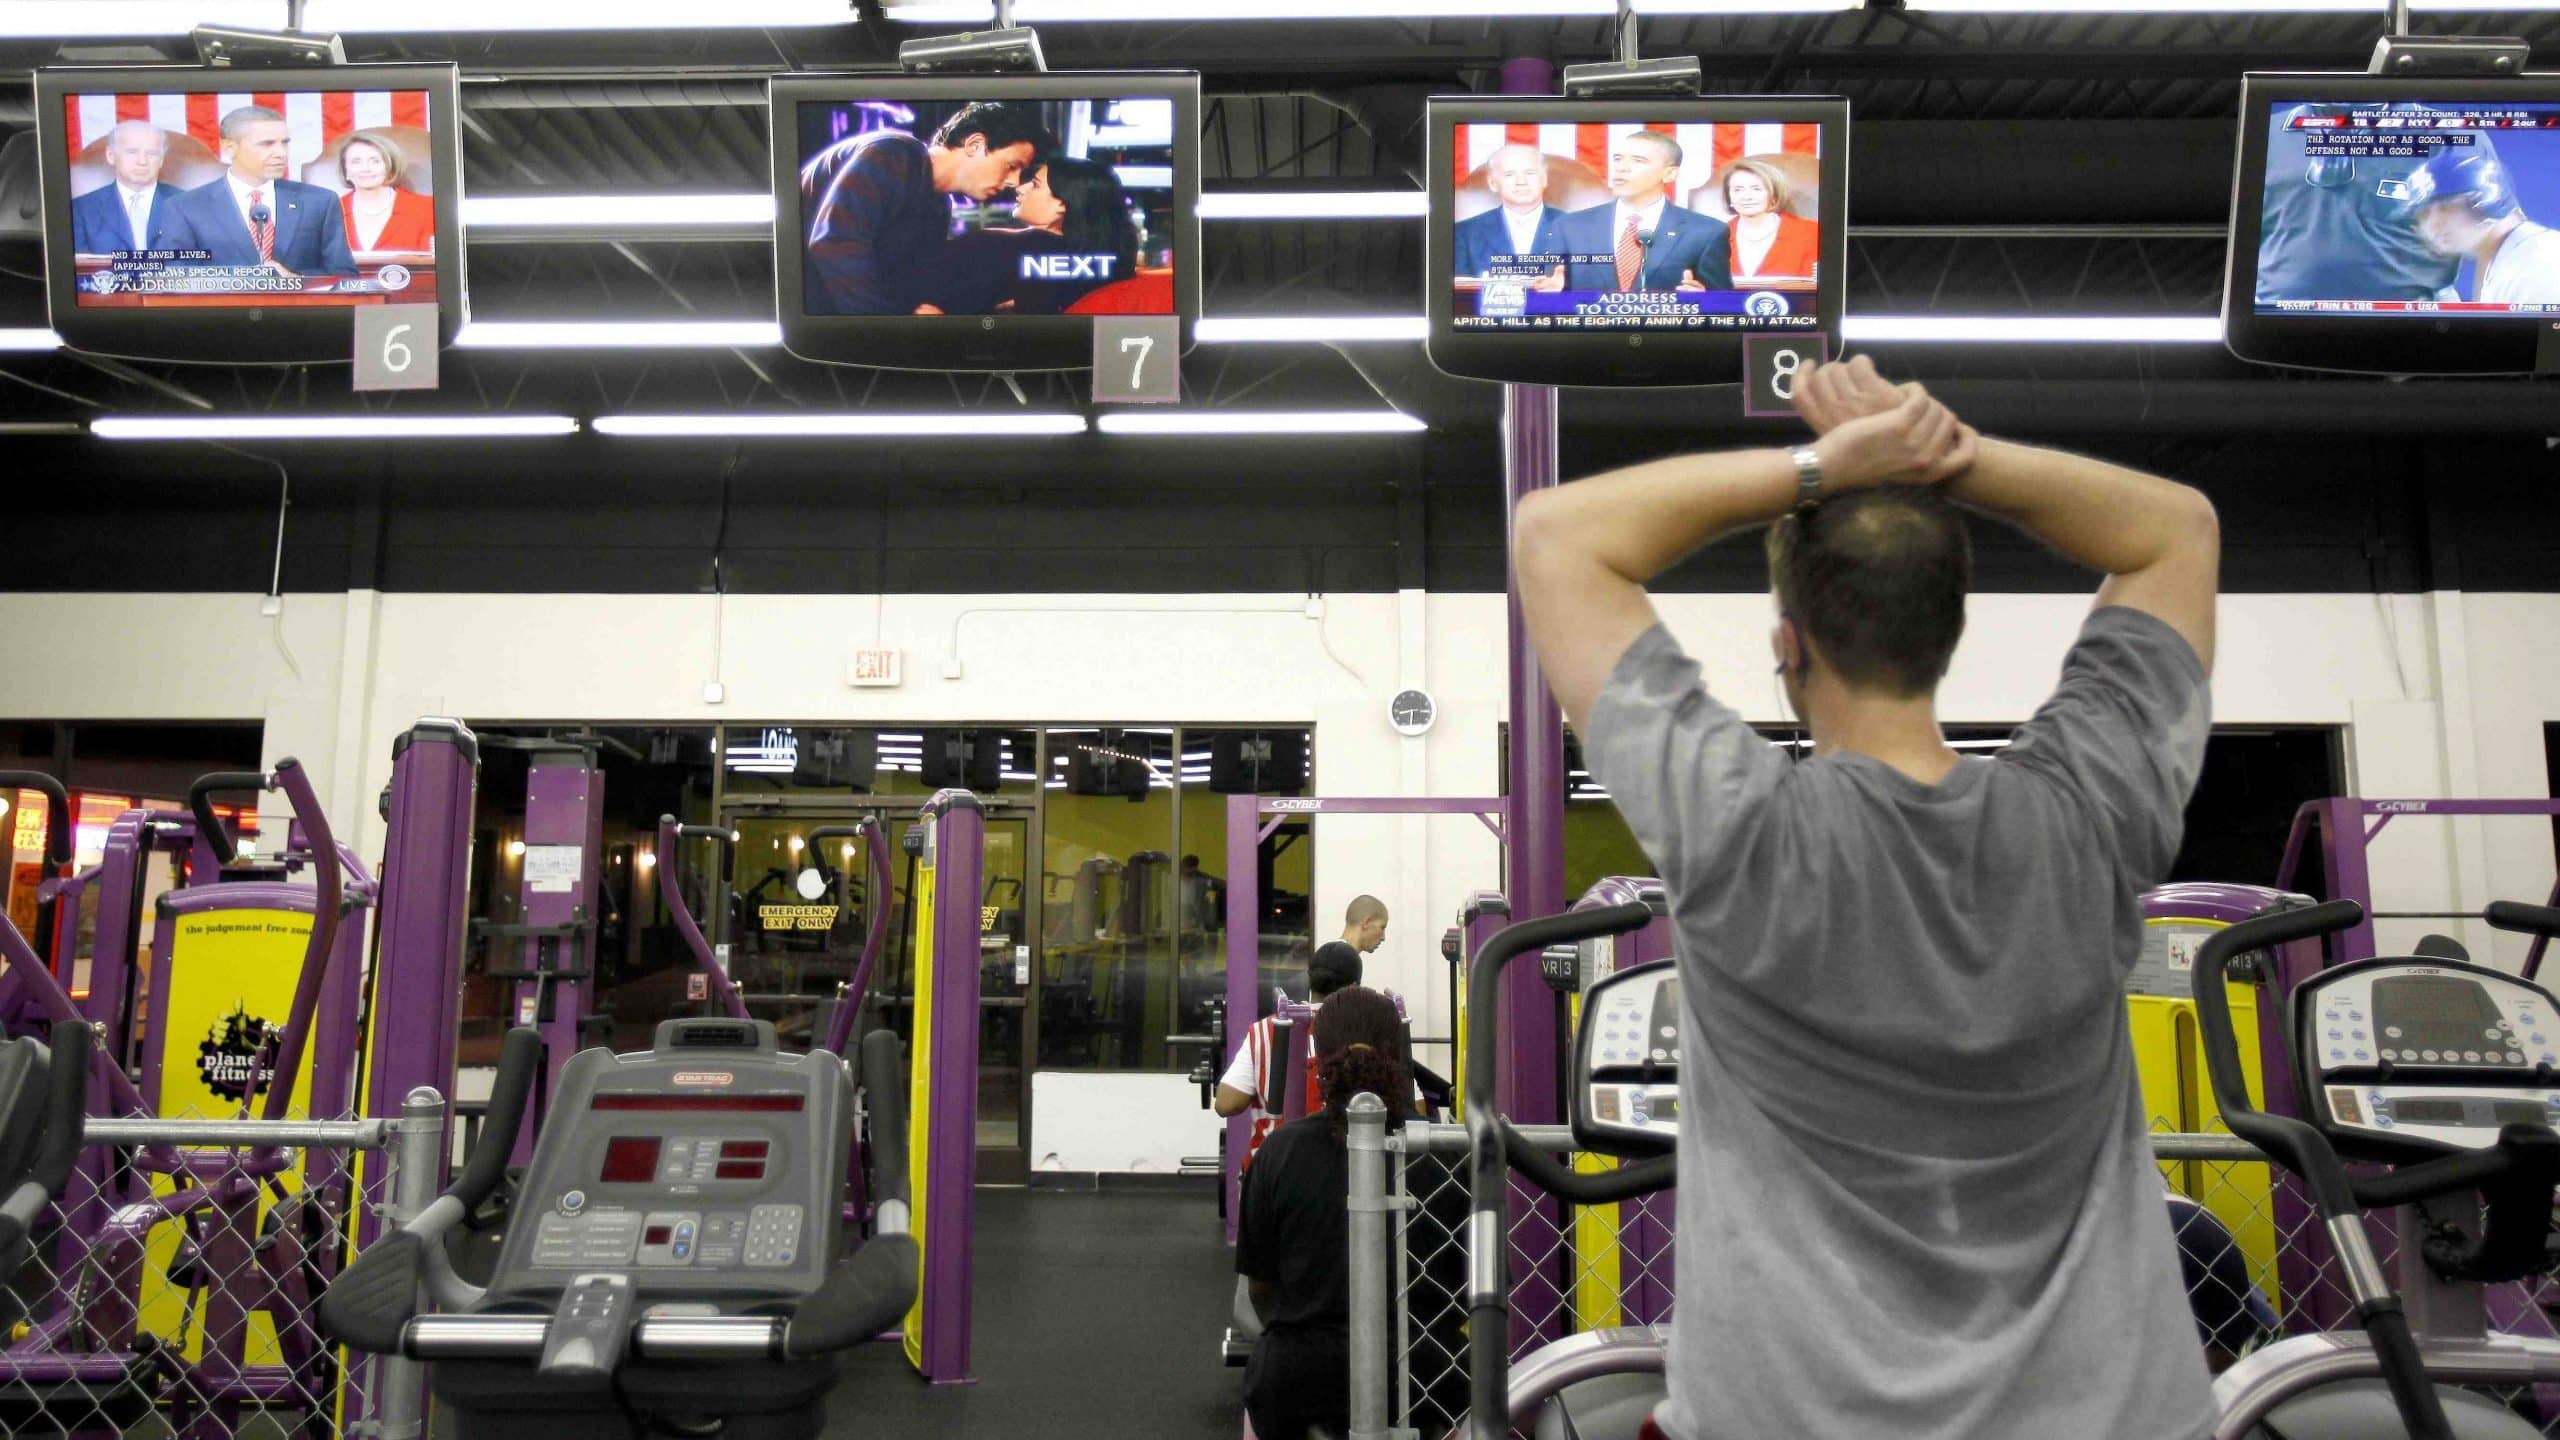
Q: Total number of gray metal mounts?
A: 4